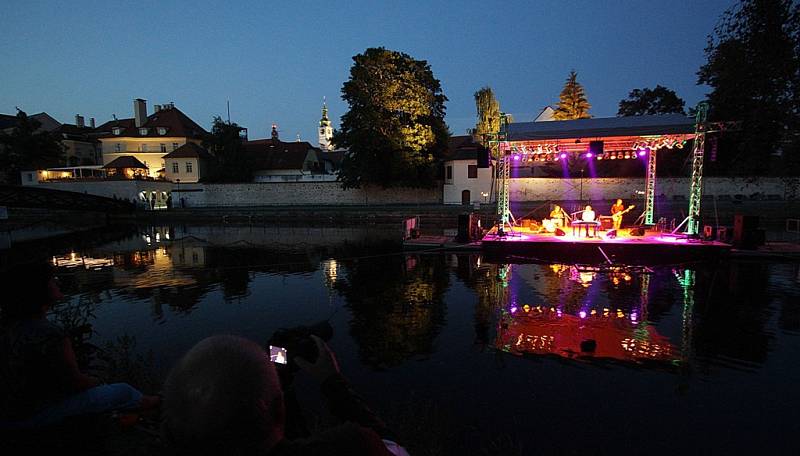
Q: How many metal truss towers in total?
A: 4